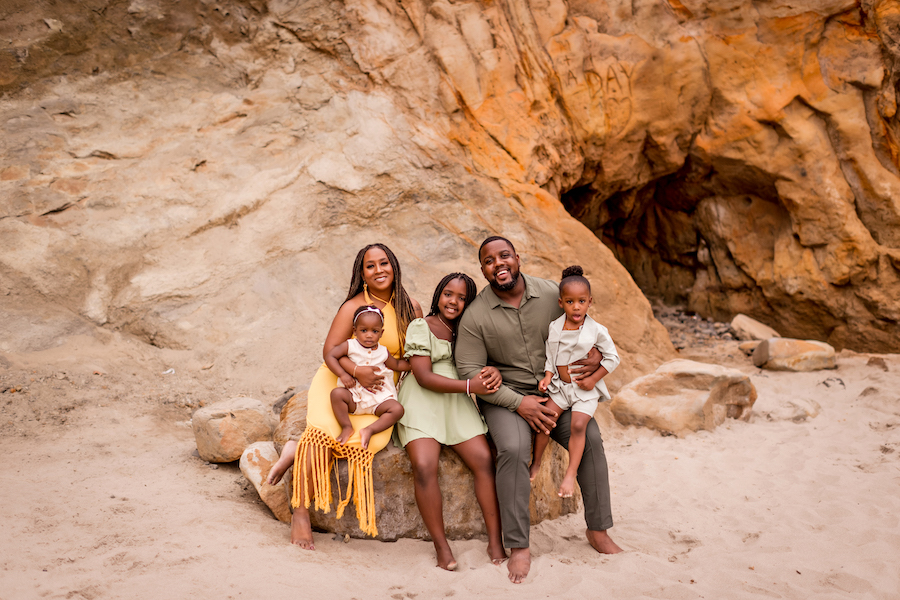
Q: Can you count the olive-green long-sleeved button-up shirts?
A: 1